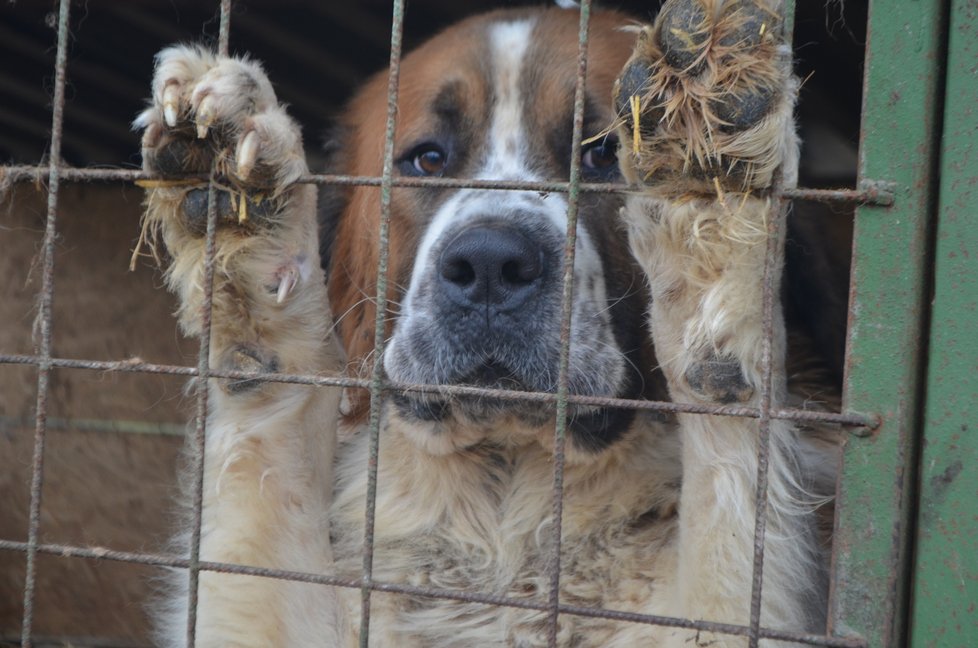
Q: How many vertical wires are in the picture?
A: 5